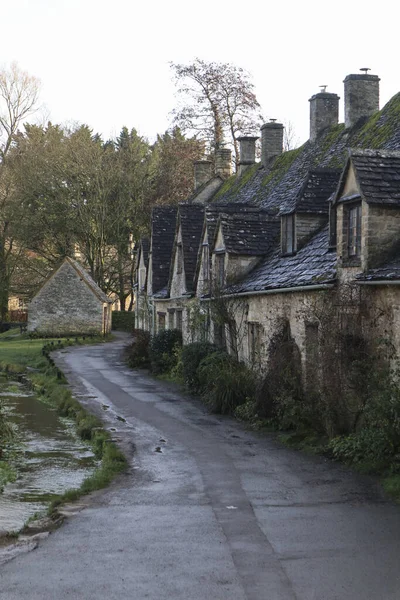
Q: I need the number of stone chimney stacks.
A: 6